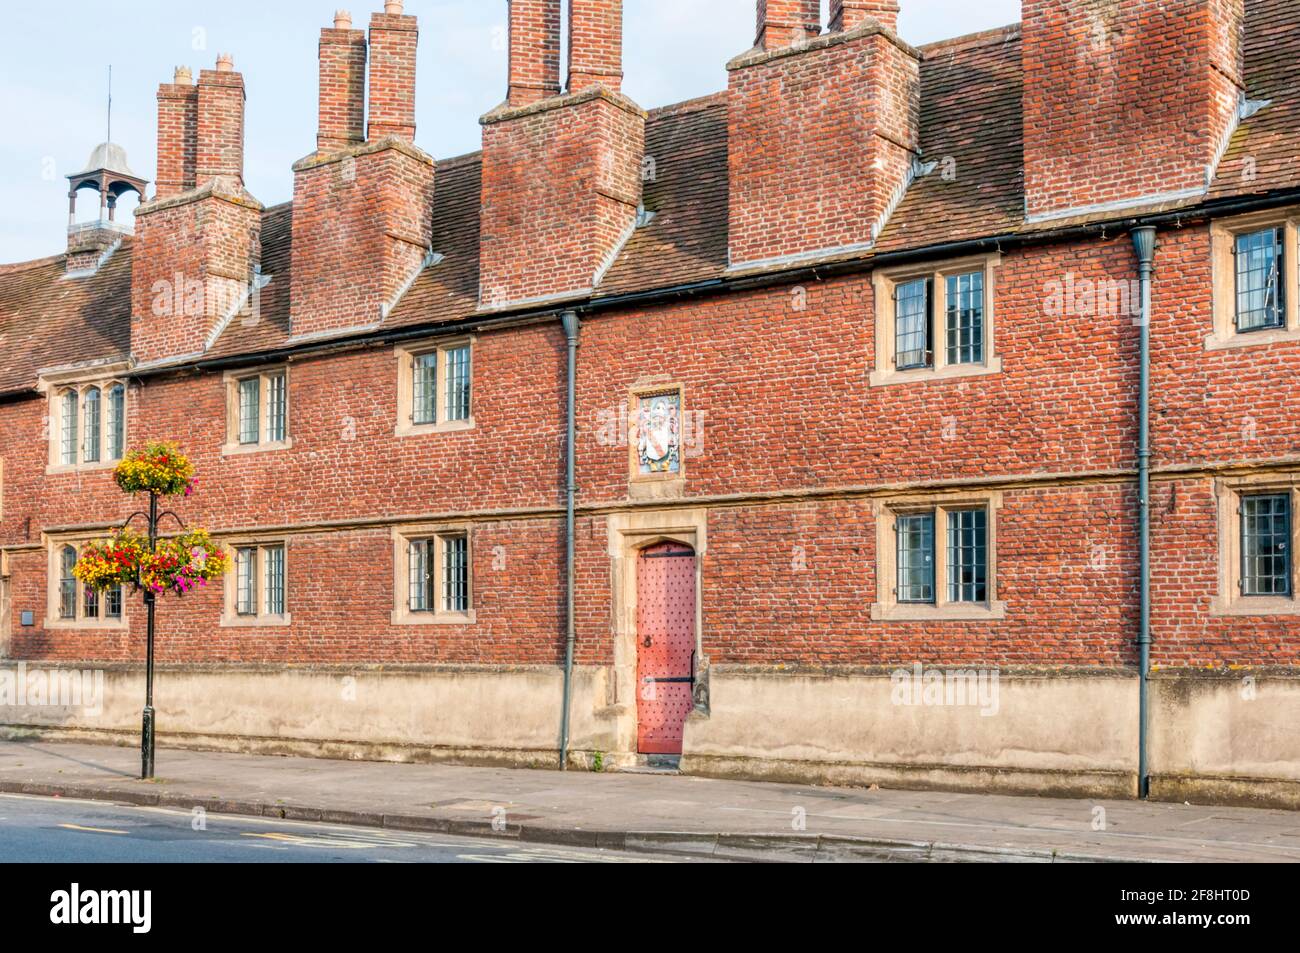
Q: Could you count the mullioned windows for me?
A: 10